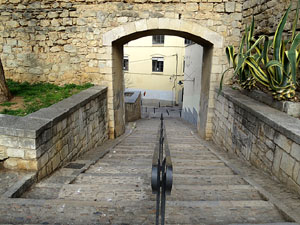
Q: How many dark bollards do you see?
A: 6